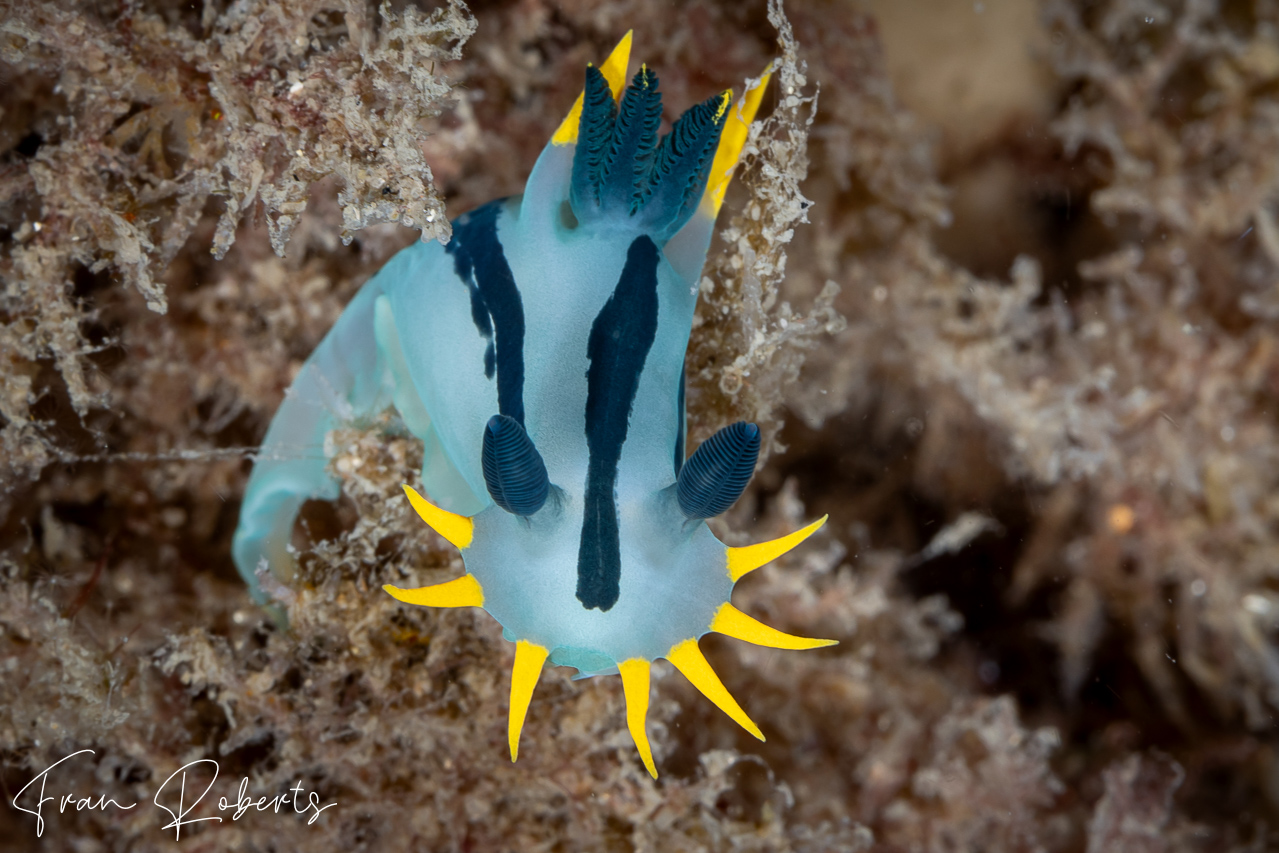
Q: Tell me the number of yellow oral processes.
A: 7